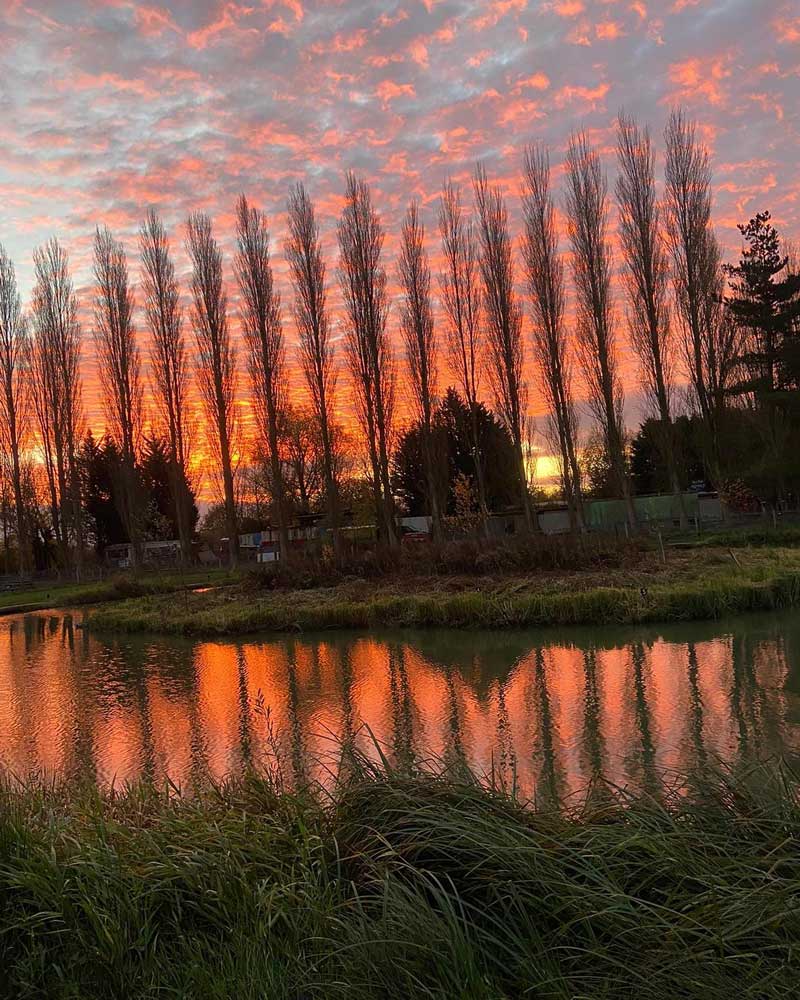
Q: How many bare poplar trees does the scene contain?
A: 15